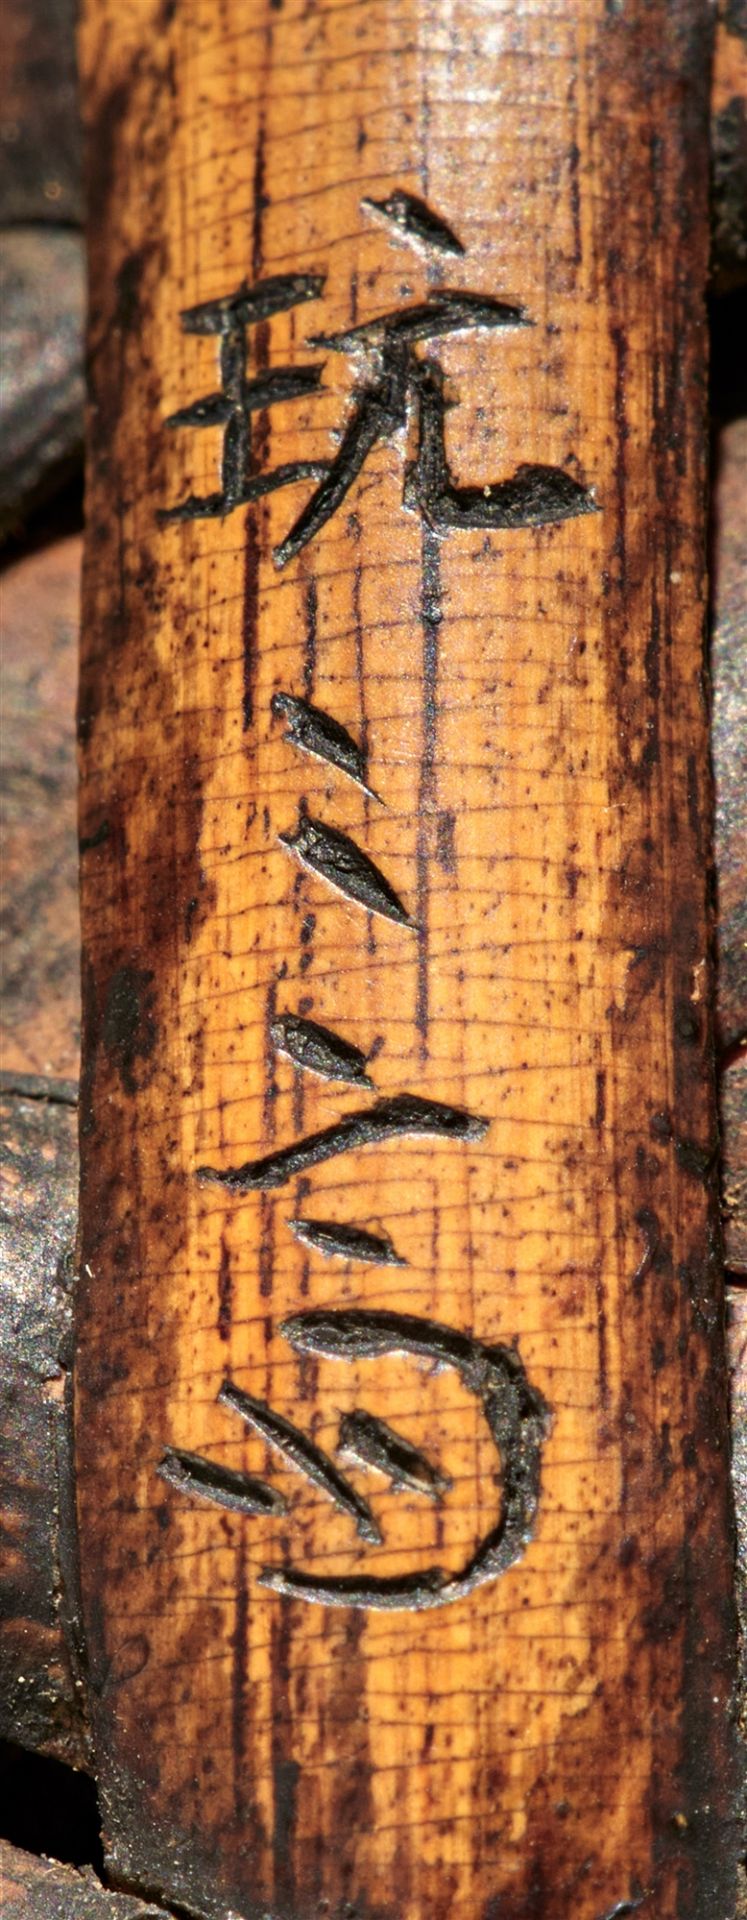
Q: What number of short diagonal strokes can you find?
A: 8